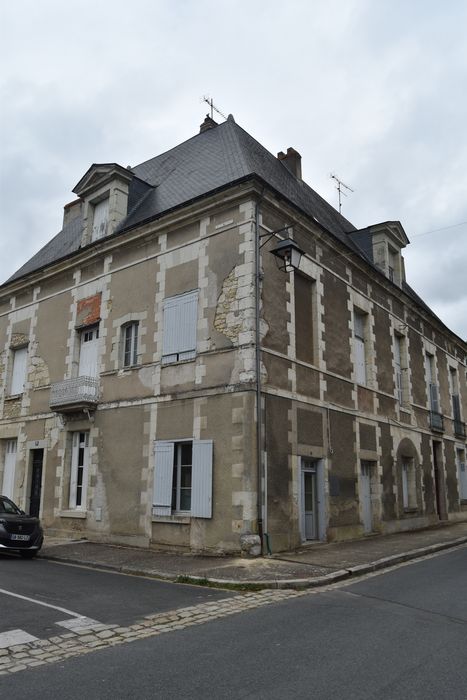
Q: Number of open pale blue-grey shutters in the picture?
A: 2